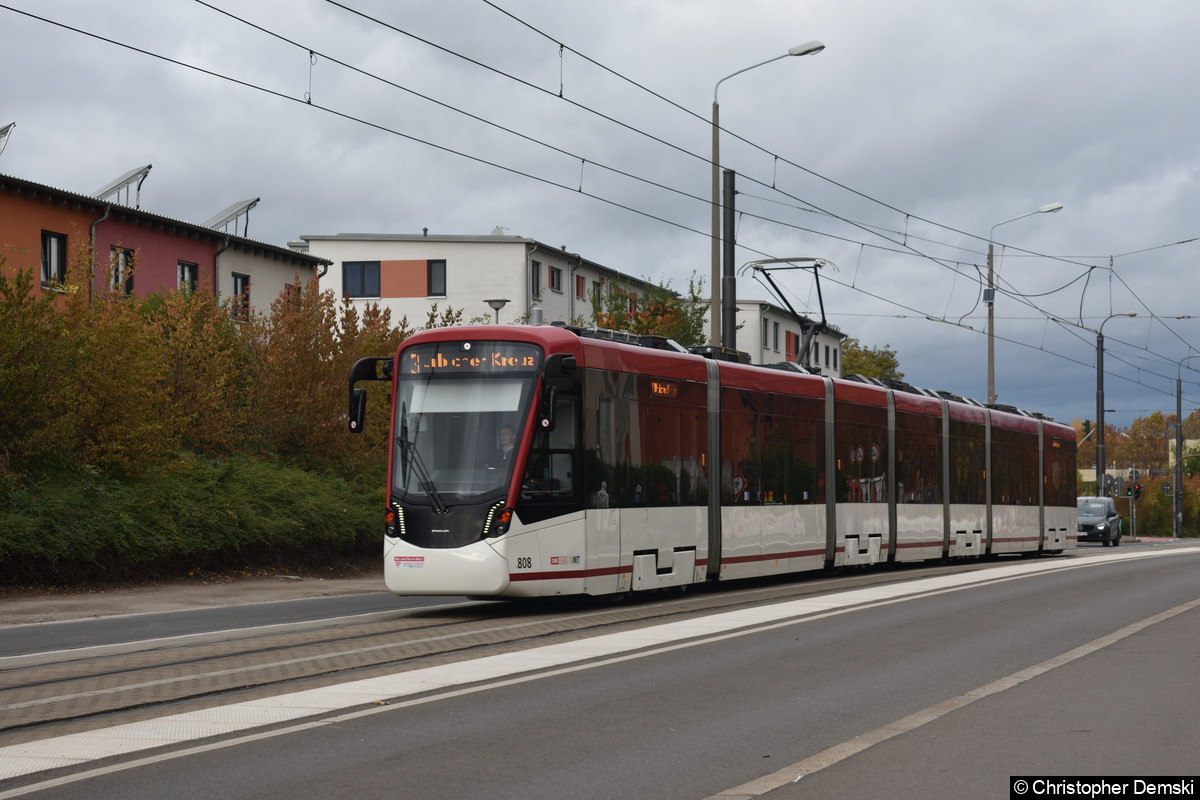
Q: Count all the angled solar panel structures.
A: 3